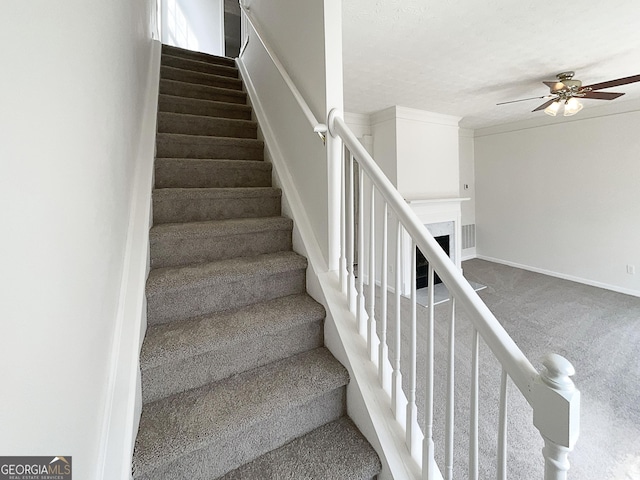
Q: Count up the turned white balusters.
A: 11